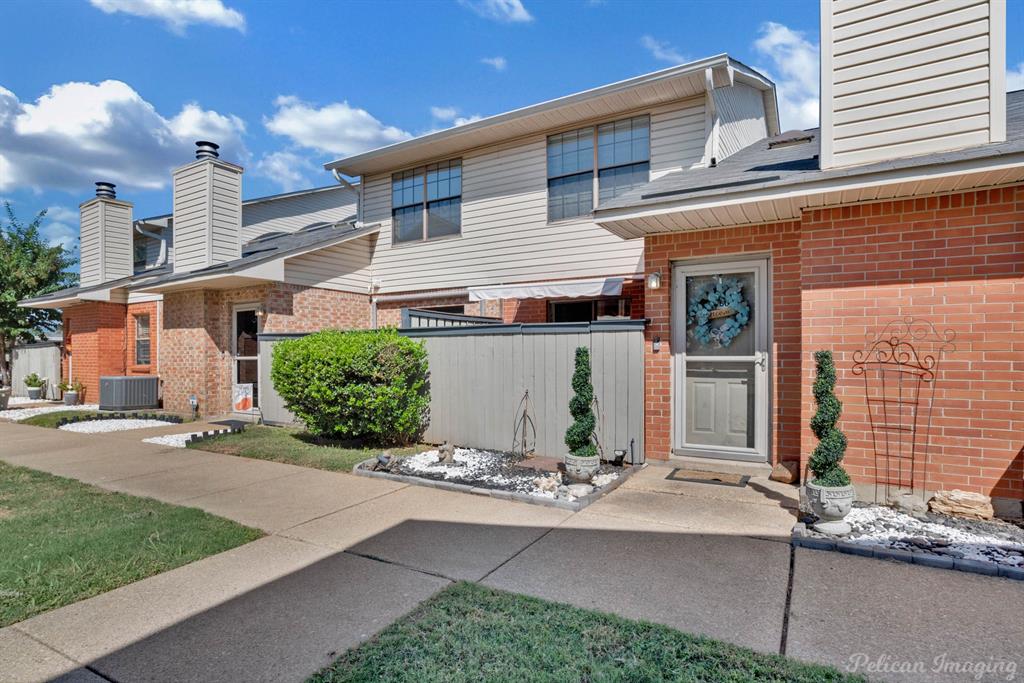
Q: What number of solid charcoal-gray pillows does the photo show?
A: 0